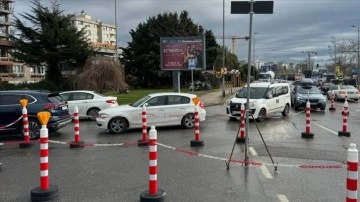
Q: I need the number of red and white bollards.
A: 12